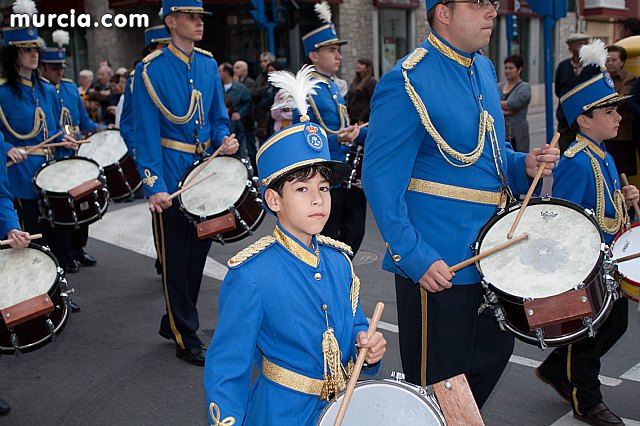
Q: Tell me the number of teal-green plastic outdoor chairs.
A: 0